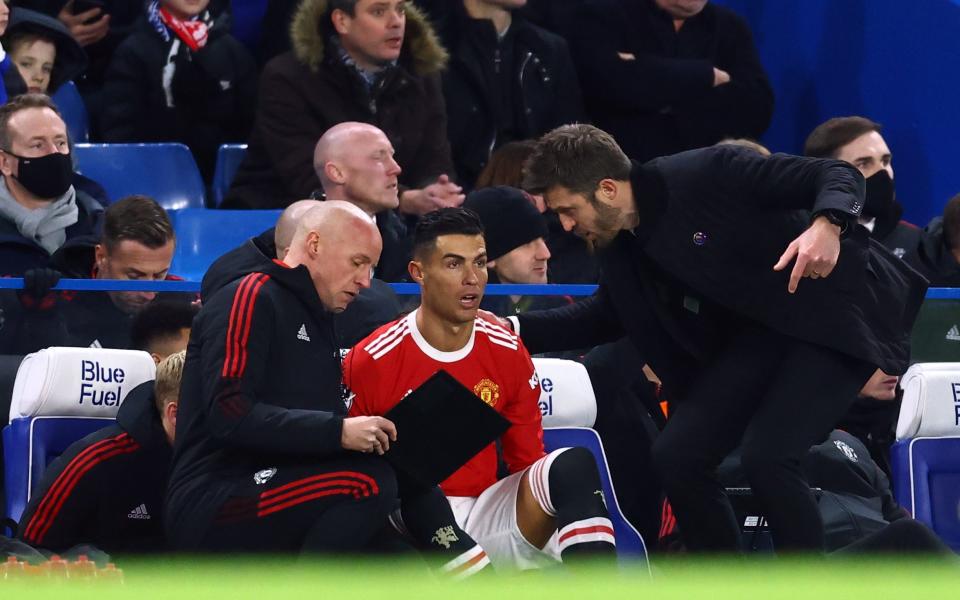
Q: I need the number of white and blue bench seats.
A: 3